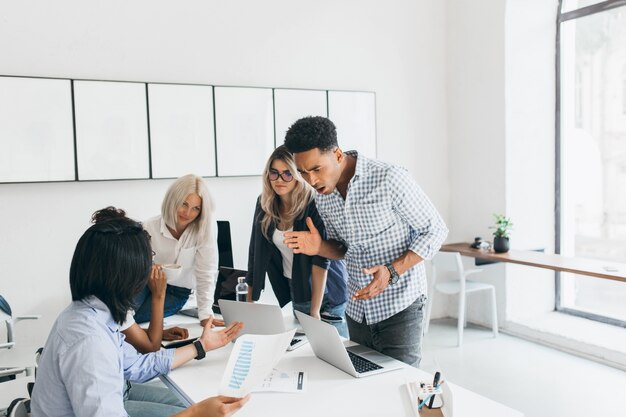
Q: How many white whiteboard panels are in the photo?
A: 6